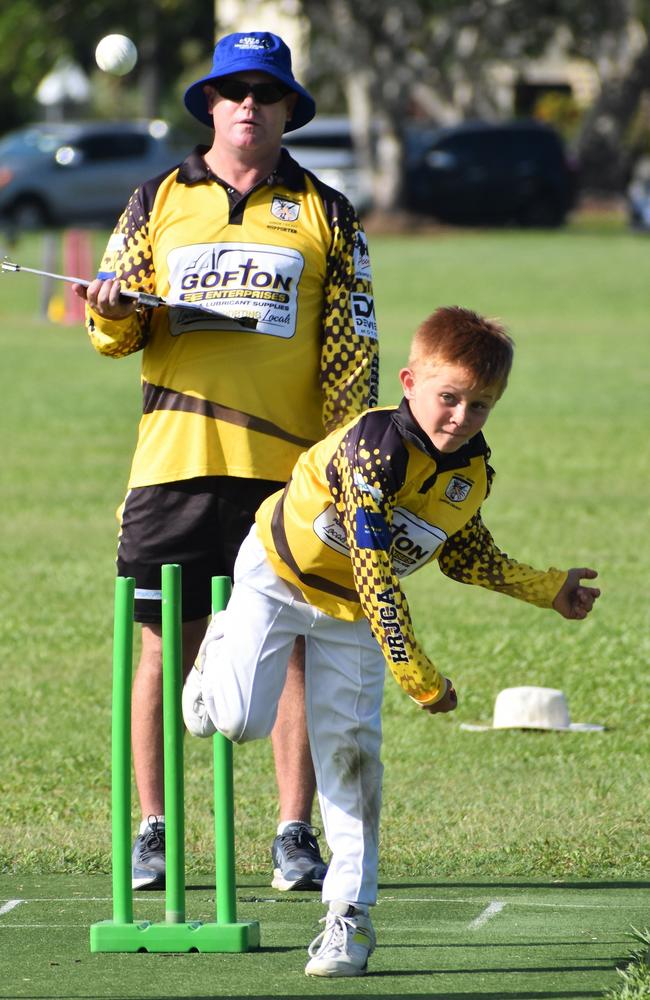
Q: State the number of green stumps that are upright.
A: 3